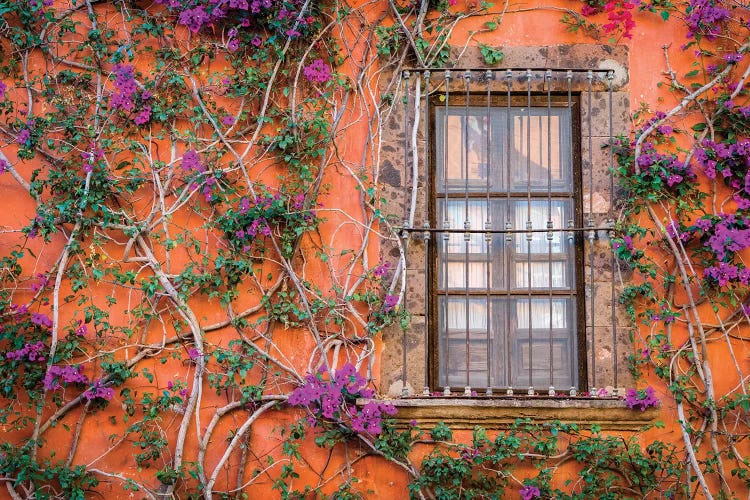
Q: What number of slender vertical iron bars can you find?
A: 11